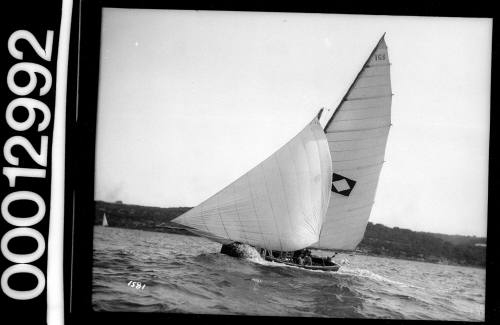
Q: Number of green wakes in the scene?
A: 0